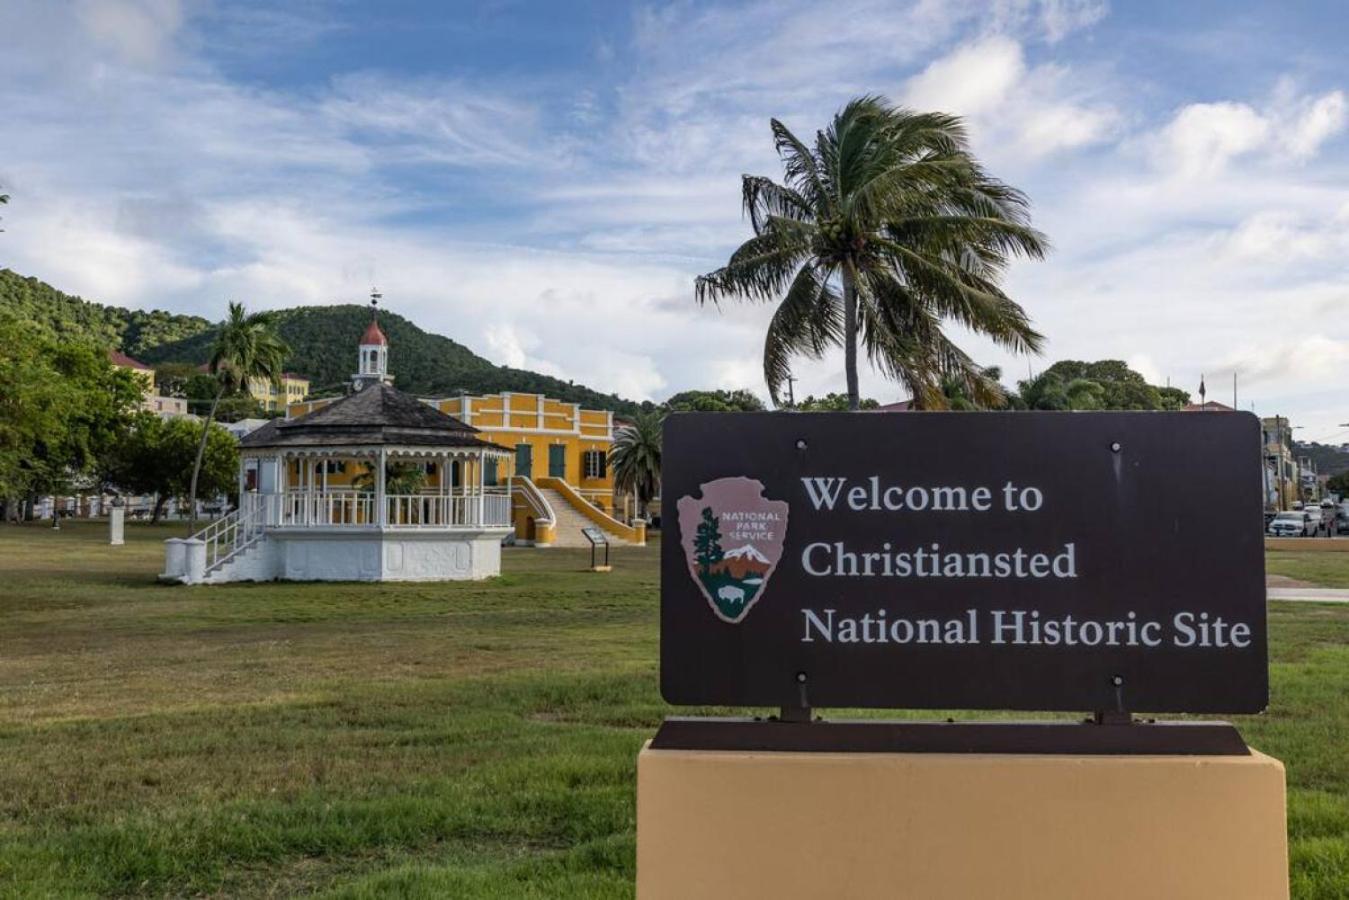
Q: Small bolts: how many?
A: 4